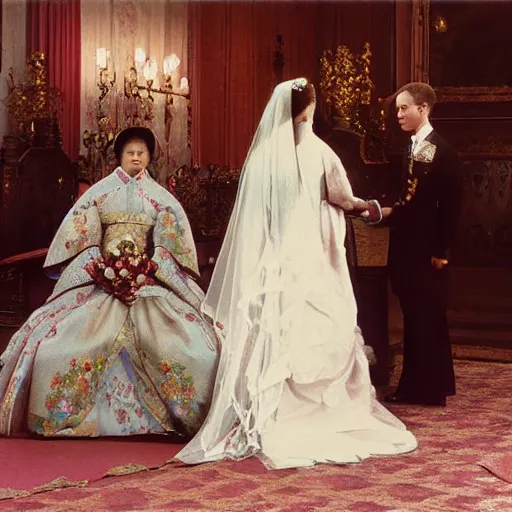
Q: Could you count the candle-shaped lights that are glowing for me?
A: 5